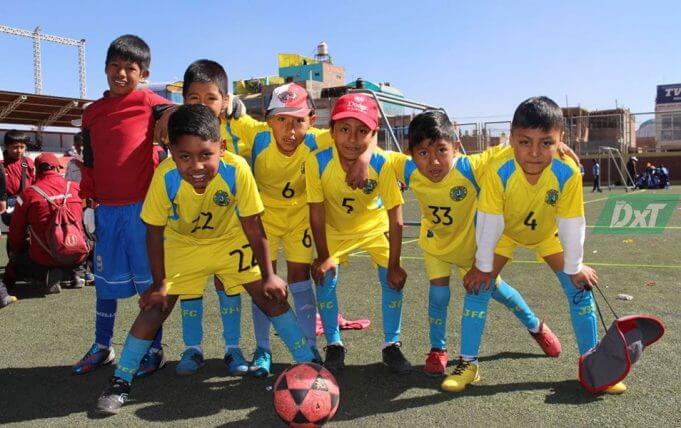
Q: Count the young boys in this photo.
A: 7